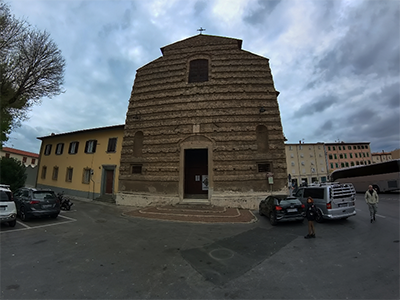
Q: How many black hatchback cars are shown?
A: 2